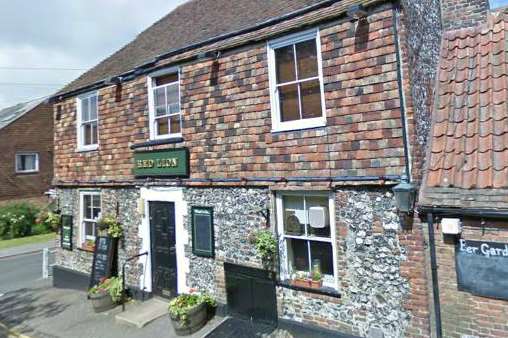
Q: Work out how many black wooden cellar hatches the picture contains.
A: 1